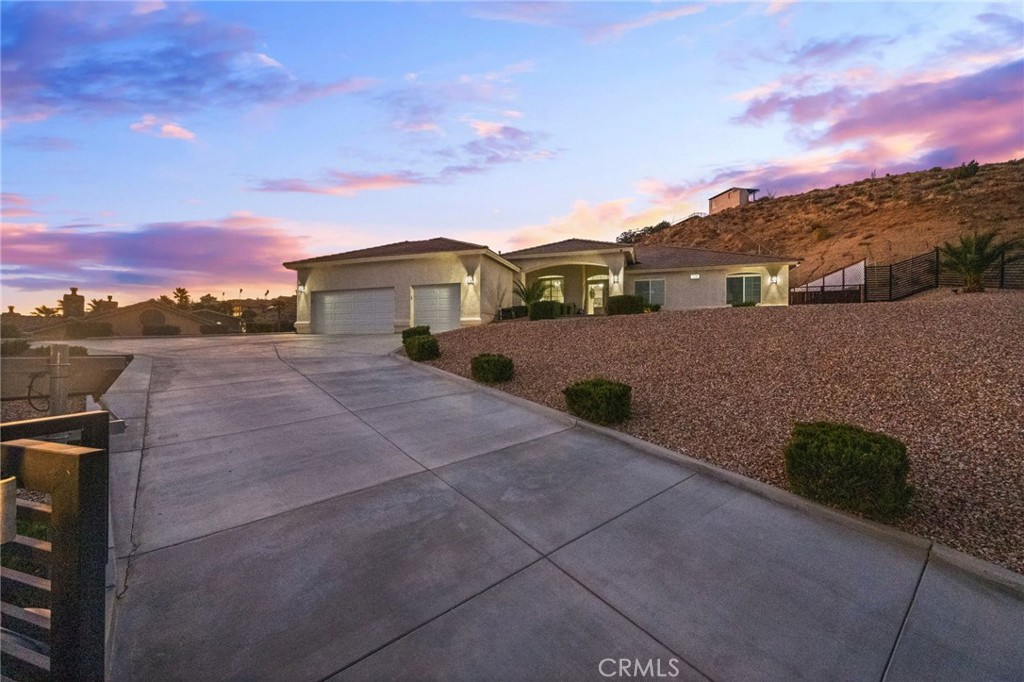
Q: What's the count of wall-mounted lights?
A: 4